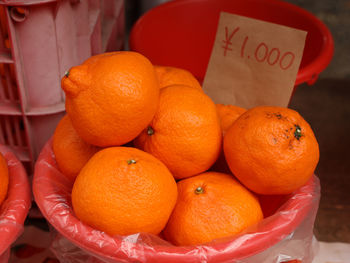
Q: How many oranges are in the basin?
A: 8